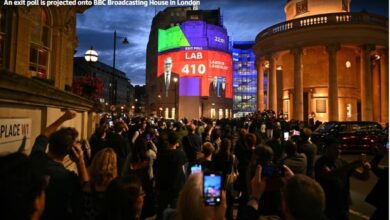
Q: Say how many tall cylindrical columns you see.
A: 6